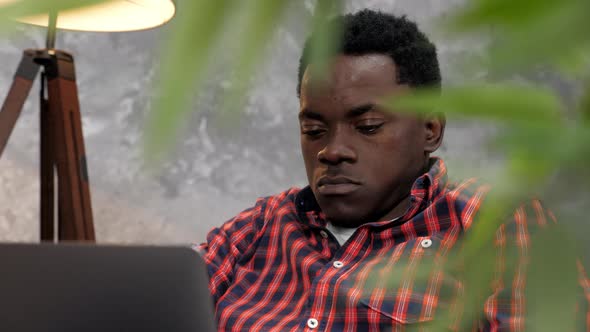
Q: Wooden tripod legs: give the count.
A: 3